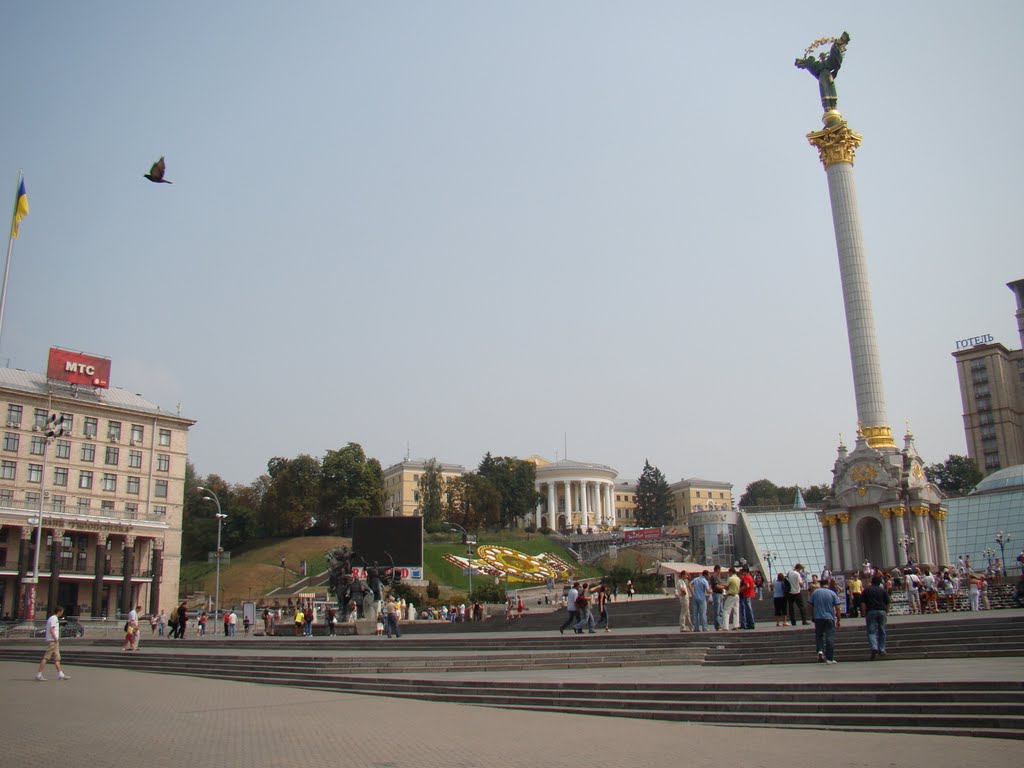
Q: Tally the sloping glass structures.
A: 2